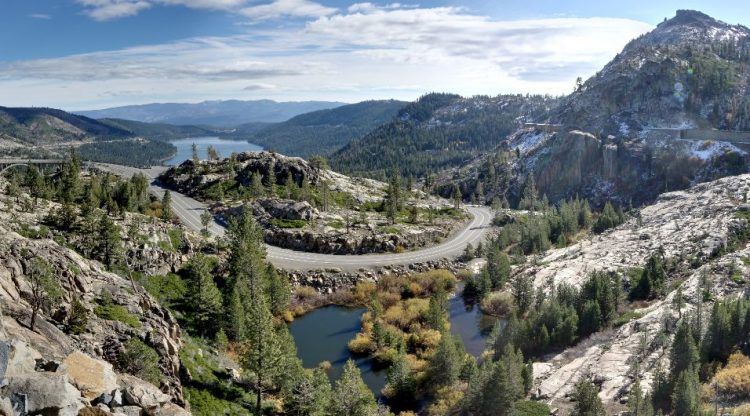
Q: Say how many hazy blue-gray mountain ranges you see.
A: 1